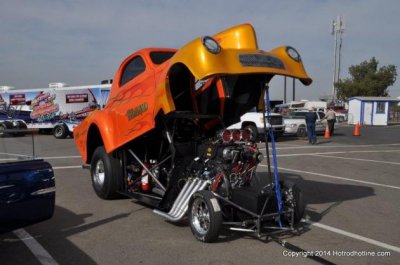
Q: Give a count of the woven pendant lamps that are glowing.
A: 0